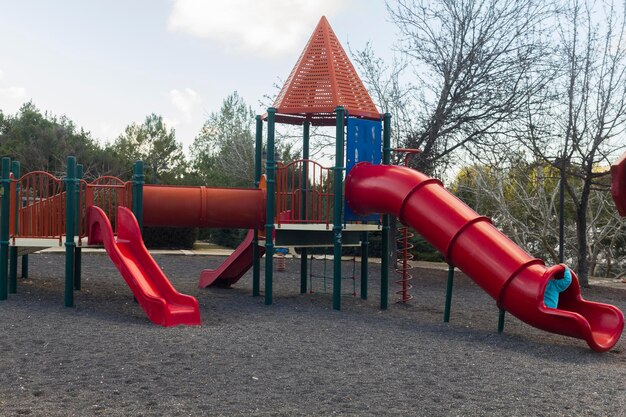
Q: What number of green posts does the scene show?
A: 15